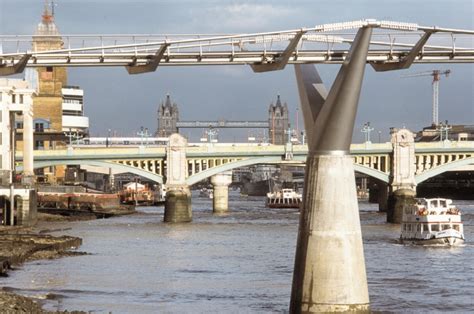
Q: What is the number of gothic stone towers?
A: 2